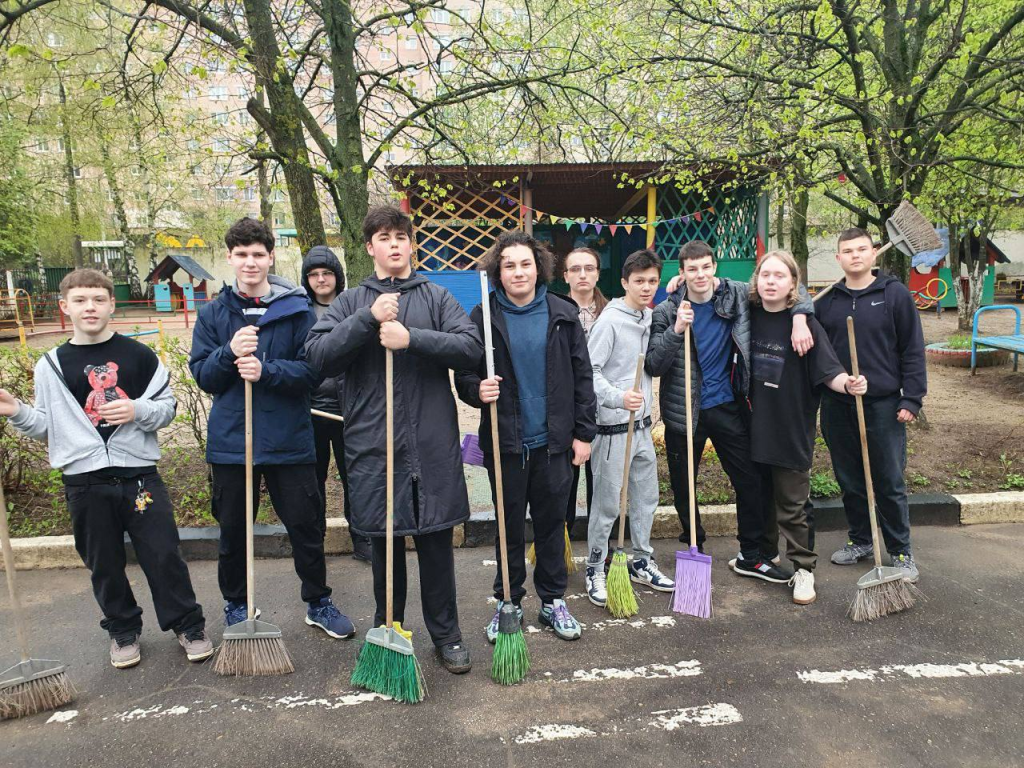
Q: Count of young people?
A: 10